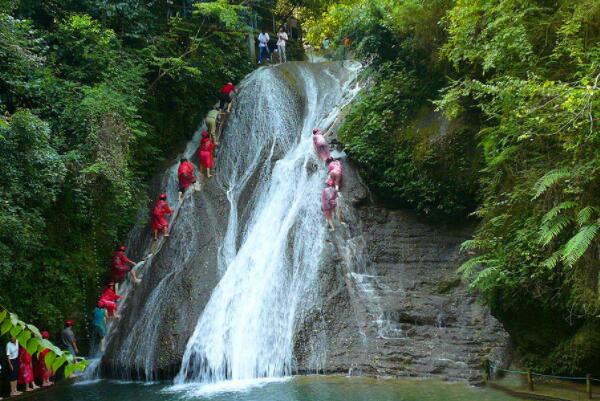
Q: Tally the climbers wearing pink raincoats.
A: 3